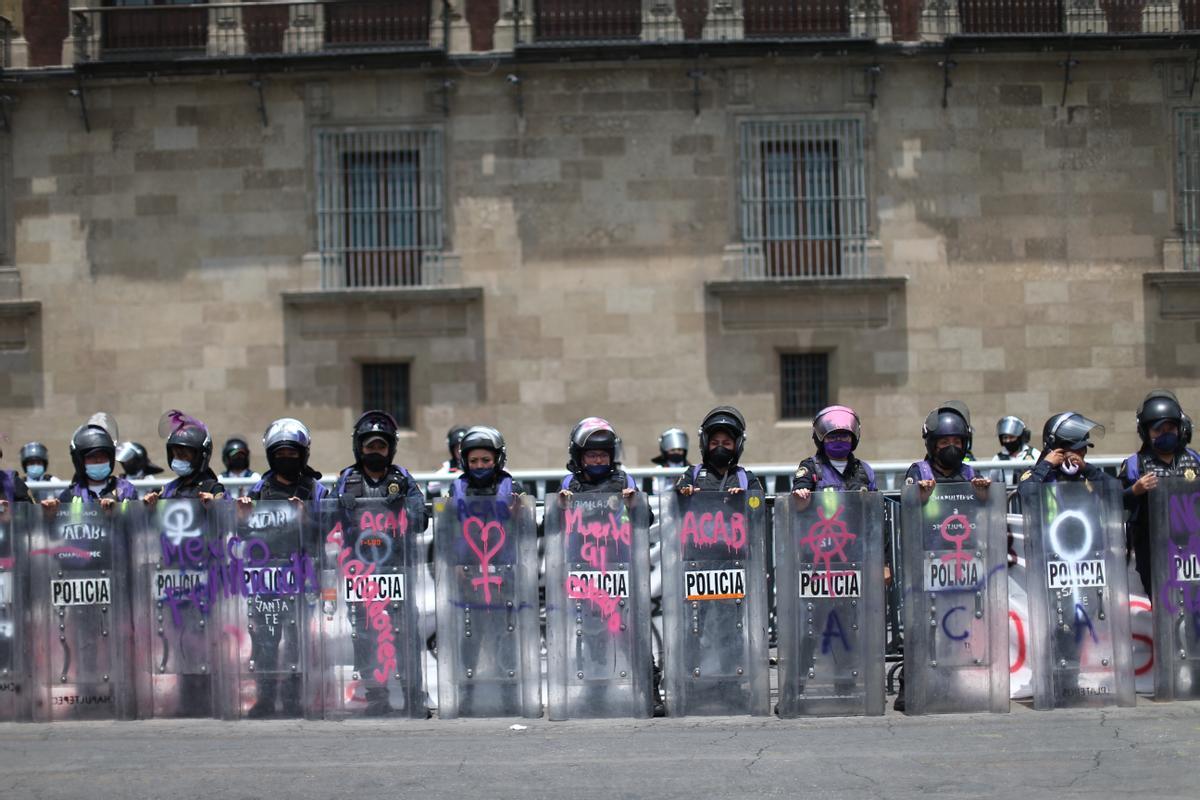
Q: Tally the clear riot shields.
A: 12